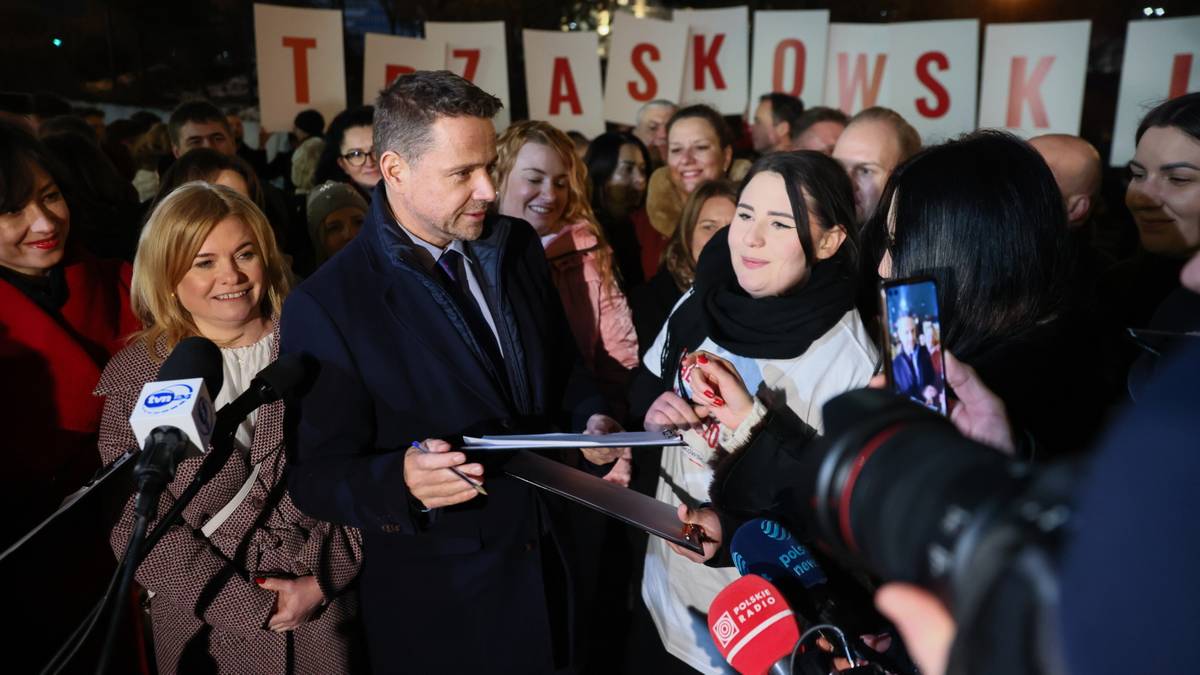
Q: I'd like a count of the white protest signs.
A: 11